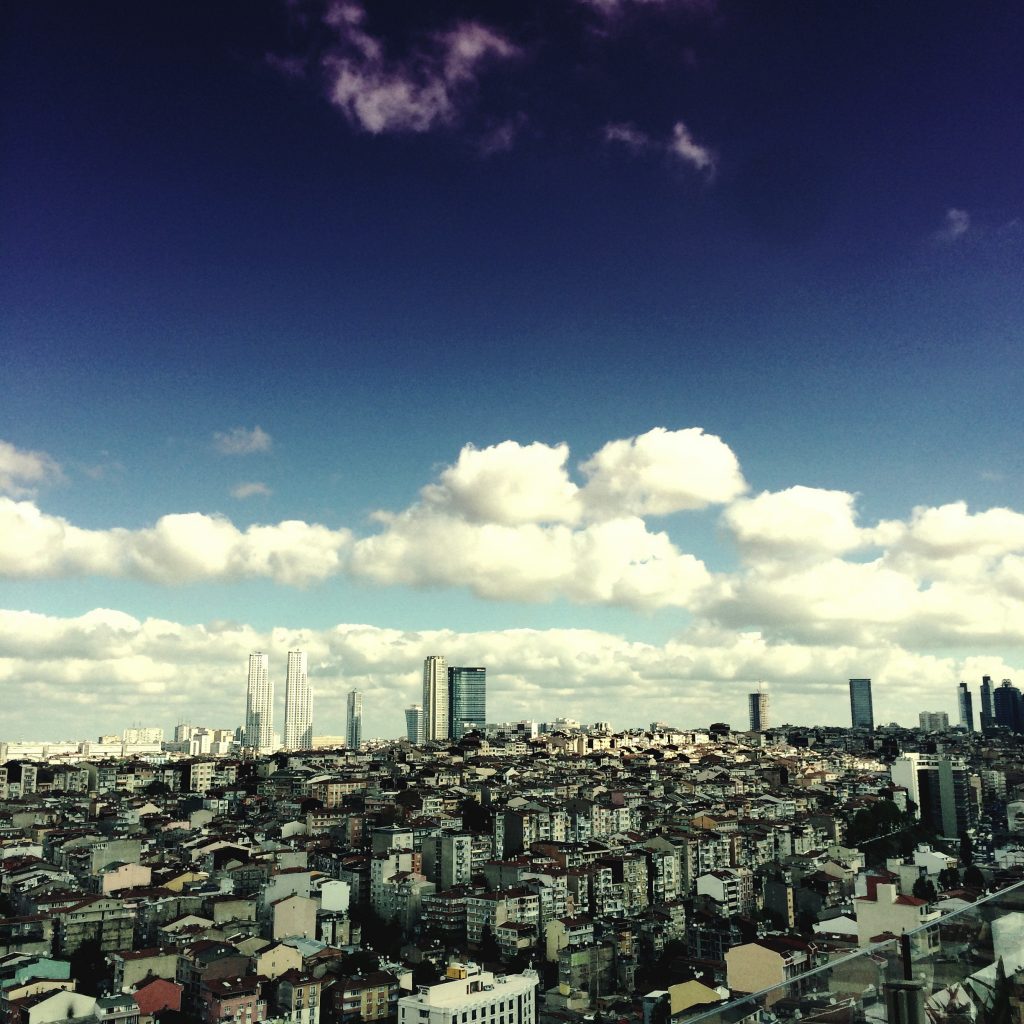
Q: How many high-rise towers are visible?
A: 11